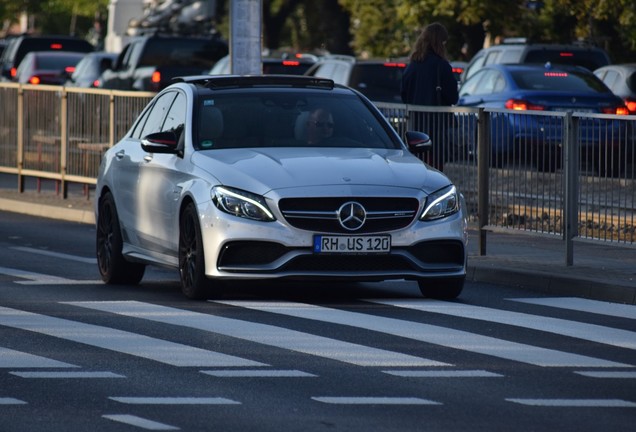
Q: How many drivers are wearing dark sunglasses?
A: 1